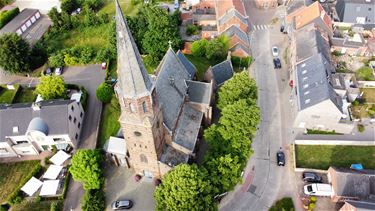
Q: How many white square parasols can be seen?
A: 4